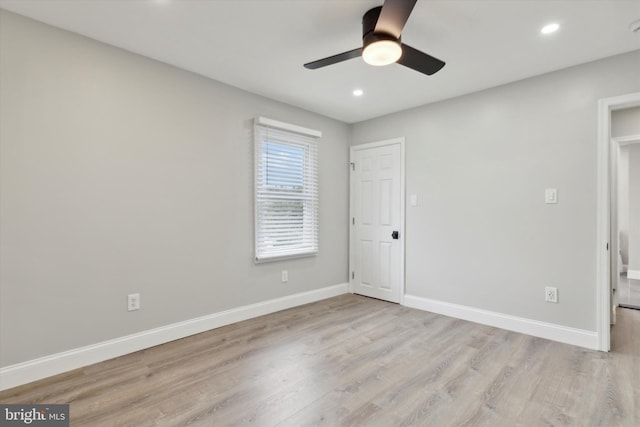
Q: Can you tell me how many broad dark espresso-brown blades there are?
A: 3